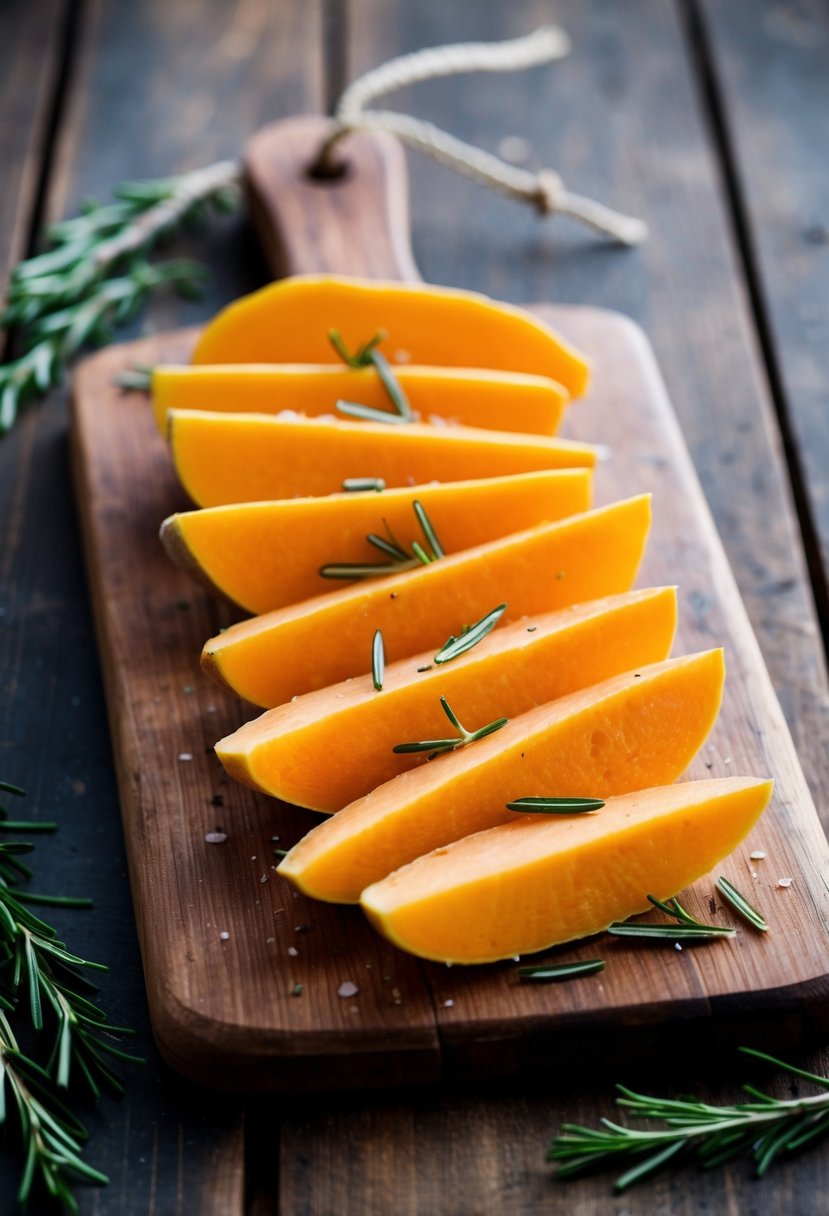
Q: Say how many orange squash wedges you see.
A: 8